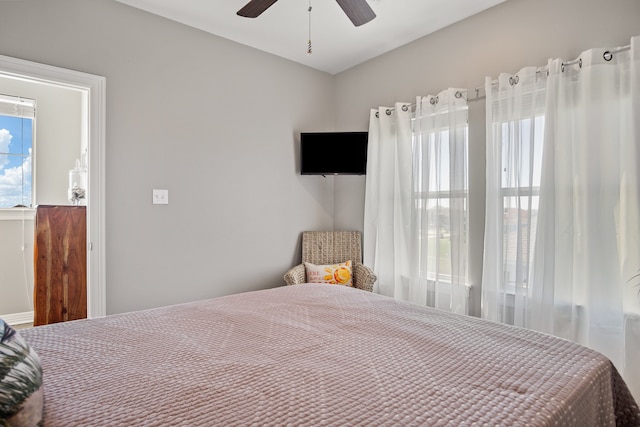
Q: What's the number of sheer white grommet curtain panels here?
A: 4